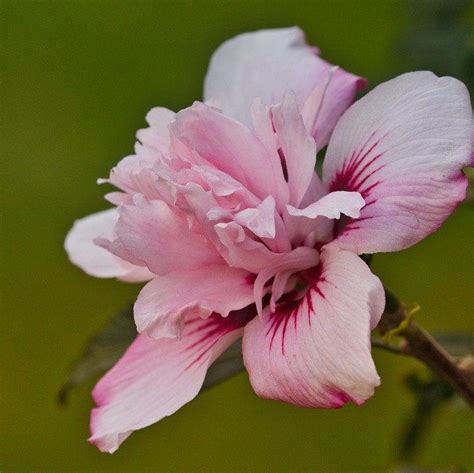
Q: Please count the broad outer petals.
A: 5